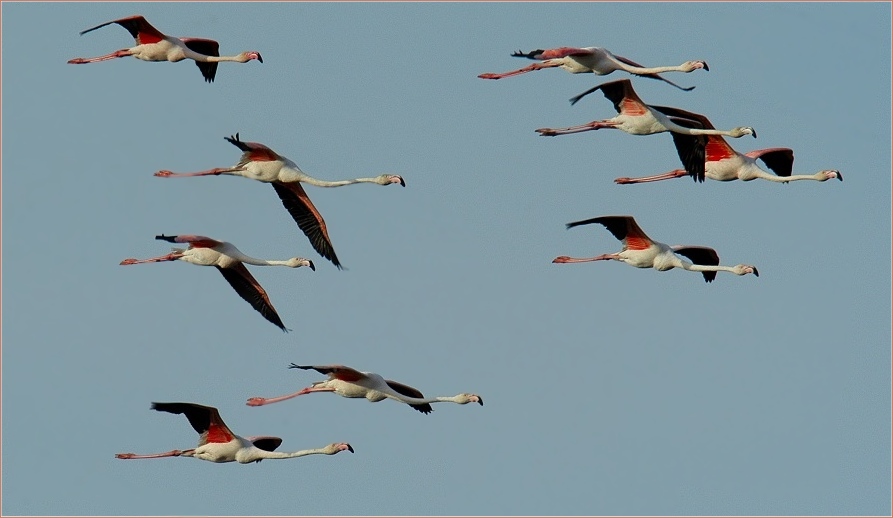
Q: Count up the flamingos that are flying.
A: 9